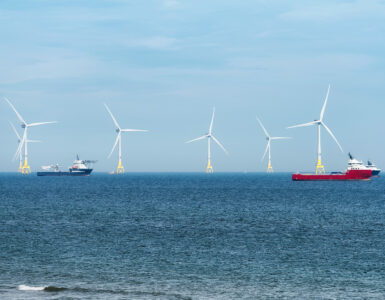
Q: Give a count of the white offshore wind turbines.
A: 6